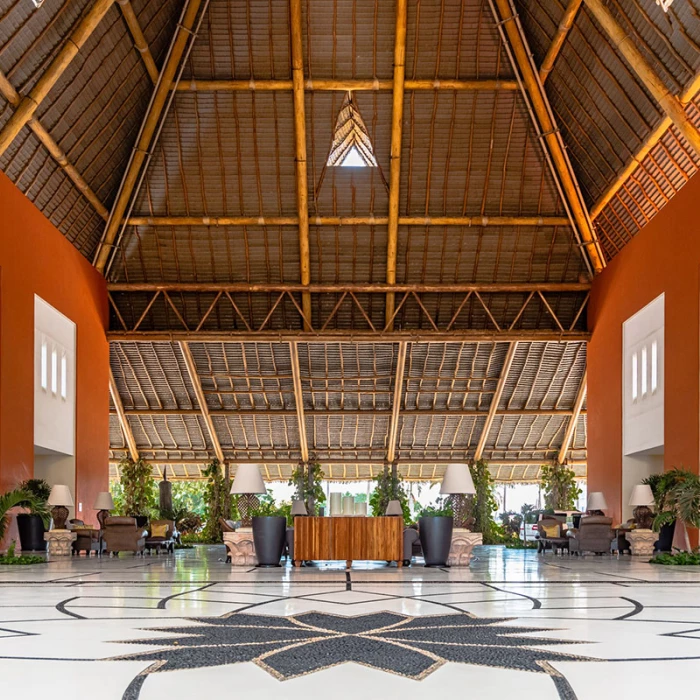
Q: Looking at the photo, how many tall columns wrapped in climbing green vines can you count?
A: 6